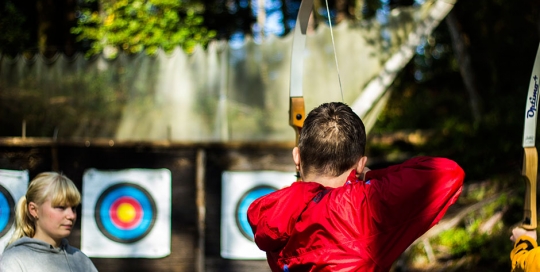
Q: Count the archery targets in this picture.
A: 3